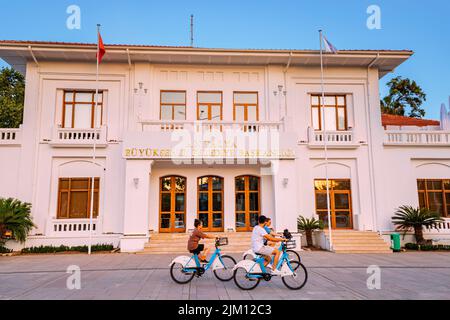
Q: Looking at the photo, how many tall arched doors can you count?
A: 3